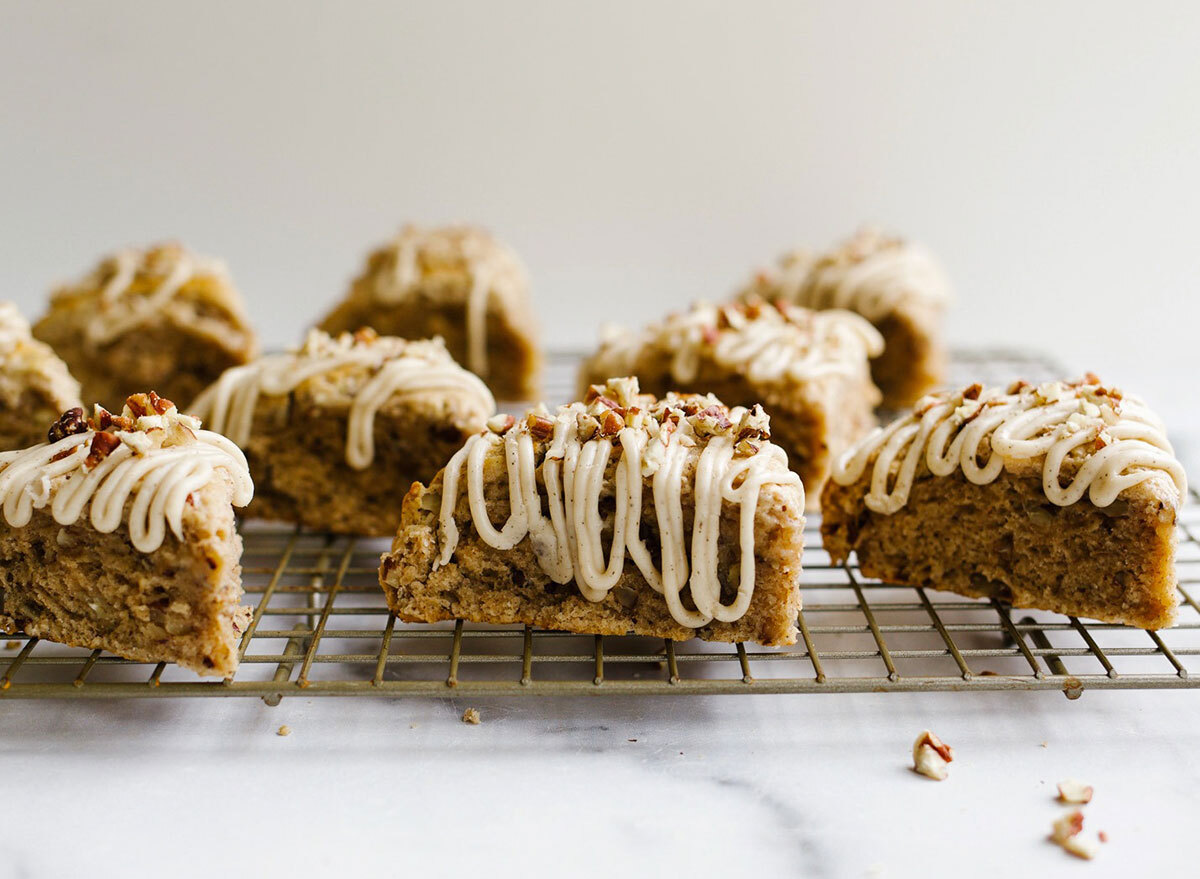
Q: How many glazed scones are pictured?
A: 9